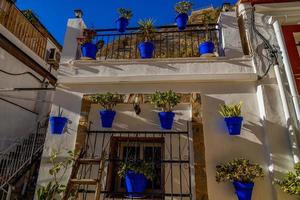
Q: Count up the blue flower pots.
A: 11